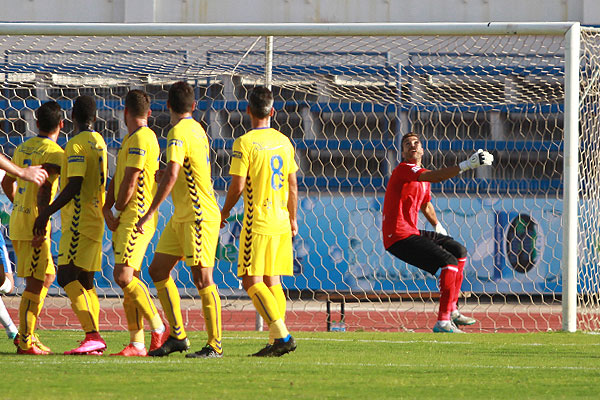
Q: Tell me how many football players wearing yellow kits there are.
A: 5